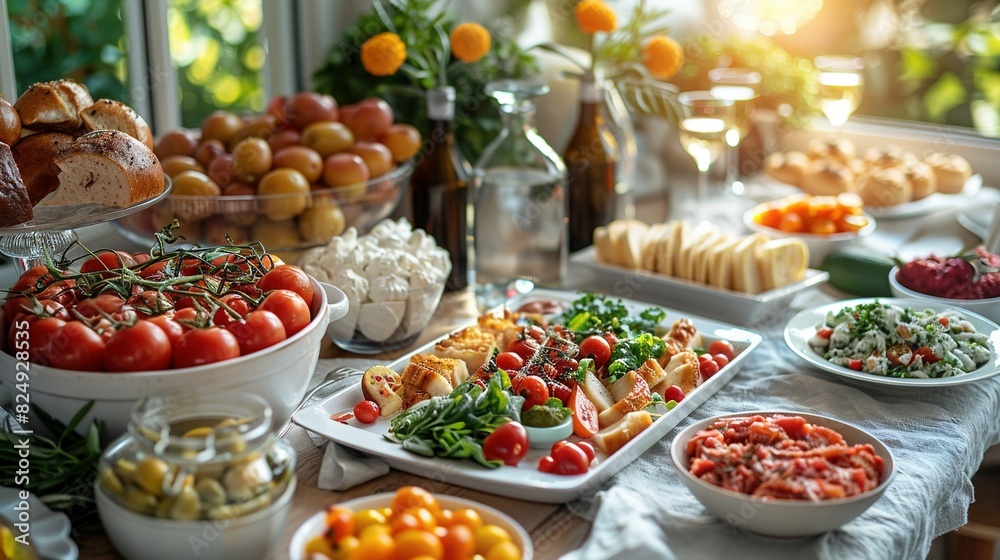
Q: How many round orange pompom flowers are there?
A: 4